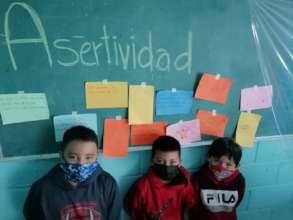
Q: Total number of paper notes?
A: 12